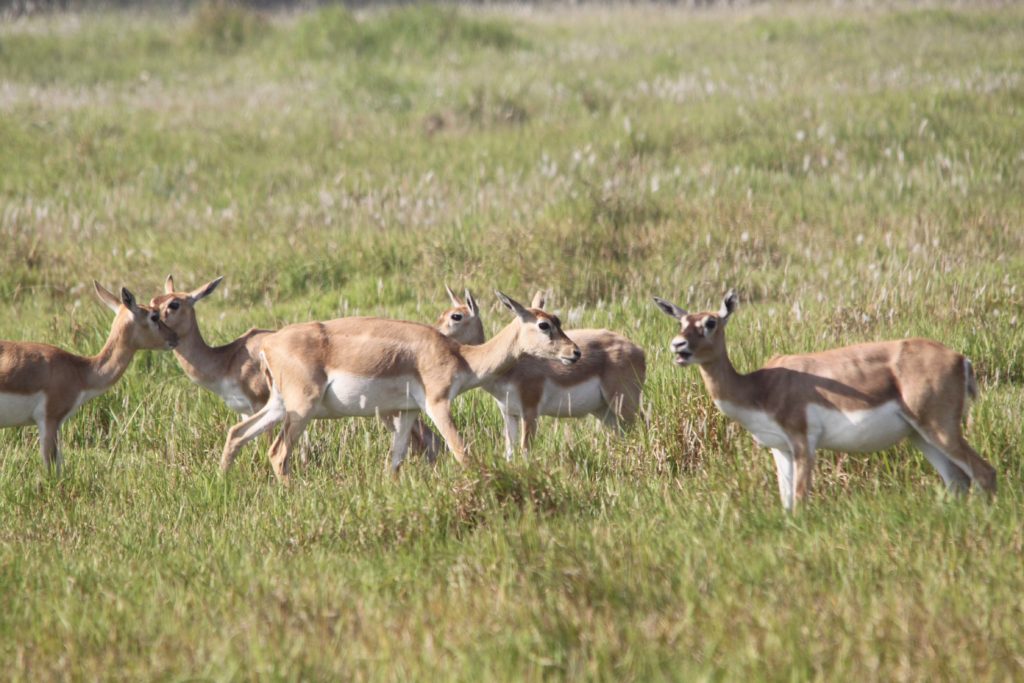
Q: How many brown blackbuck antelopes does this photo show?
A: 5